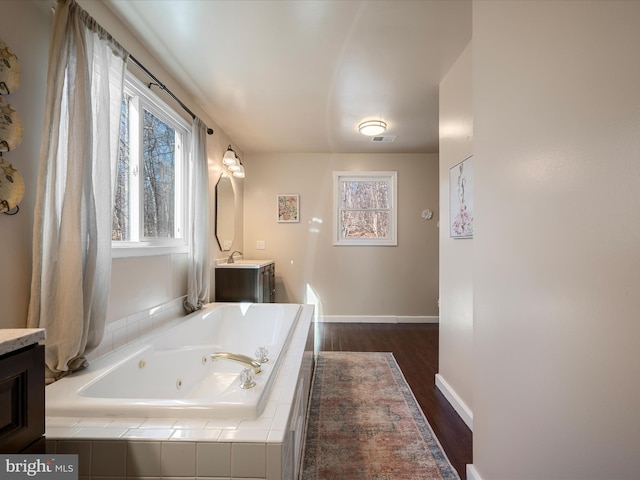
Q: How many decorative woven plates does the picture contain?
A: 3